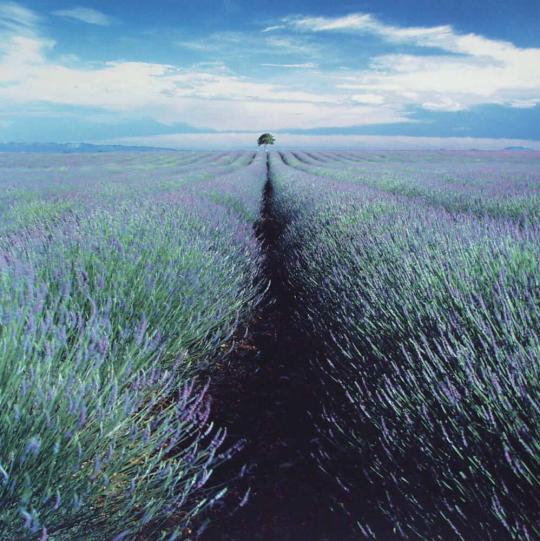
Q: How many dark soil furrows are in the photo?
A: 1